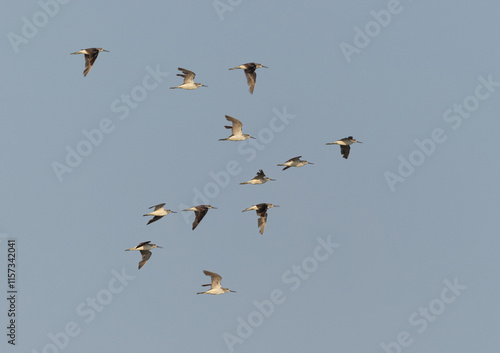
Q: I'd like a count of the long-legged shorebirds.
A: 12